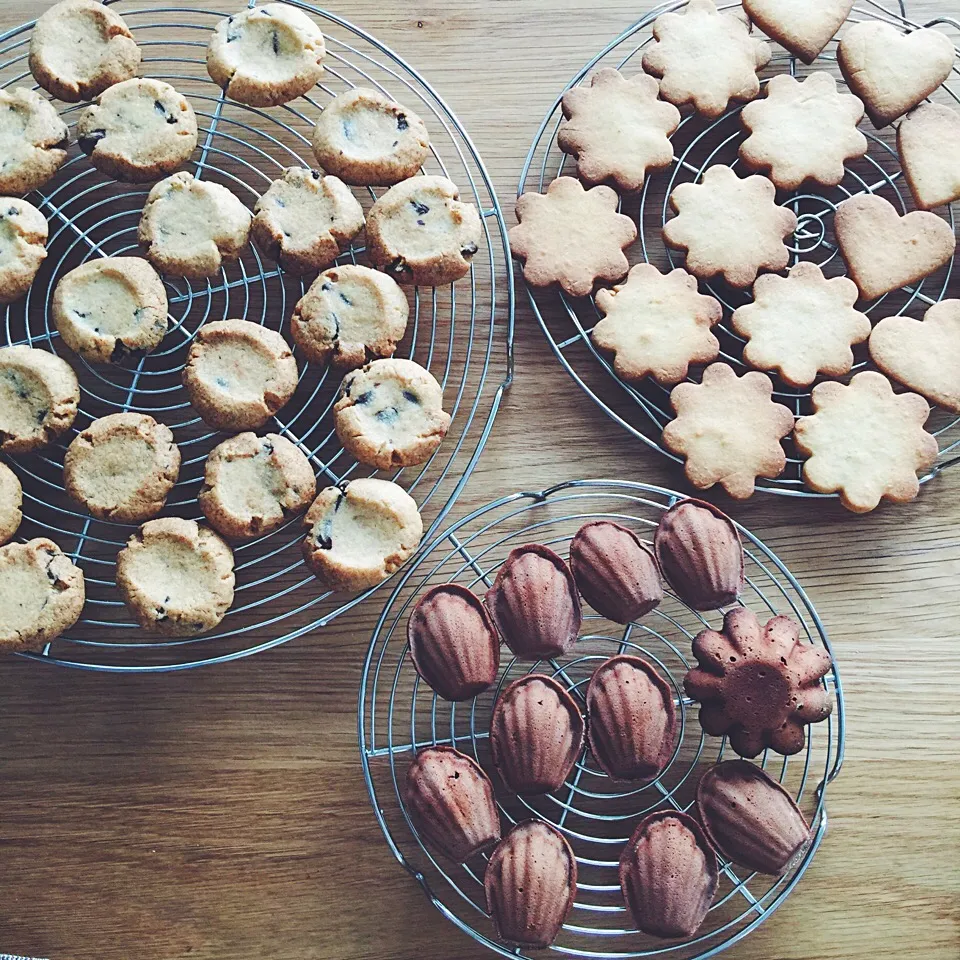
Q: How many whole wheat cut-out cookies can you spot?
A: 14